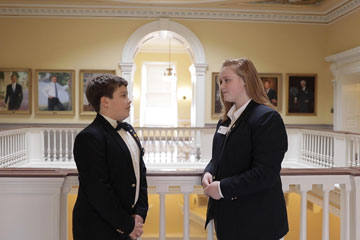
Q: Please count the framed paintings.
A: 6